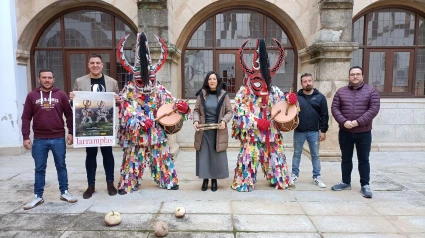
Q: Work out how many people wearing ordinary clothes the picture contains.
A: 5